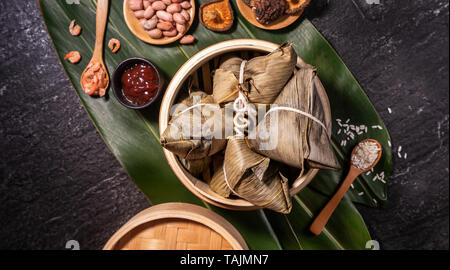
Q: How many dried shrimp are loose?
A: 3